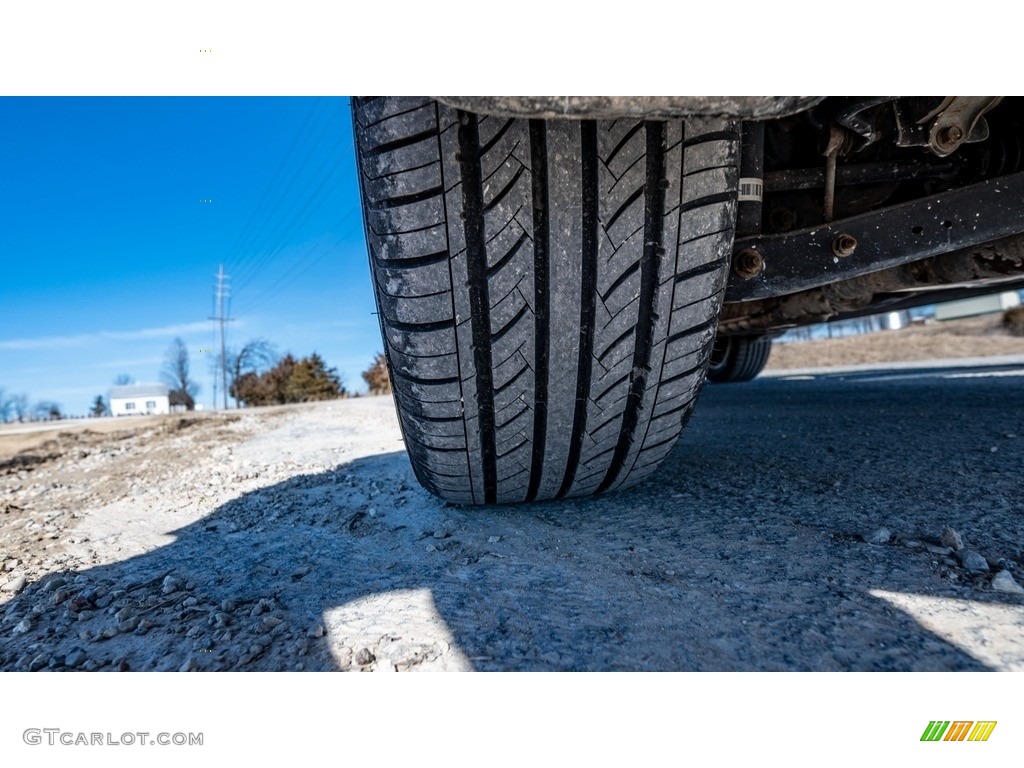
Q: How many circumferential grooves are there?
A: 4